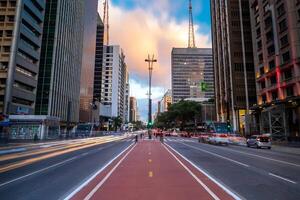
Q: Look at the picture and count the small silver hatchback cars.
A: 1